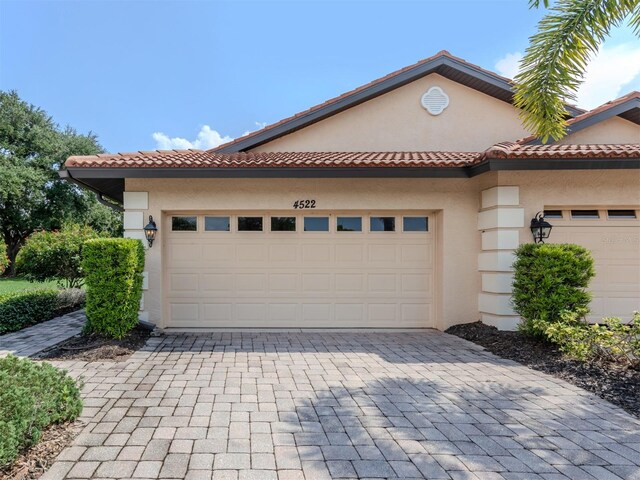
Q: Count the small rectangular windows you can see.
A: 11